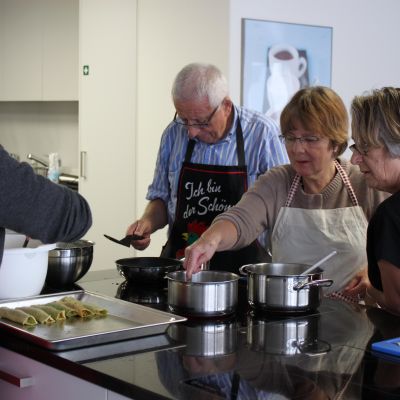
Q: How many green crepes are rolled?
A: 6